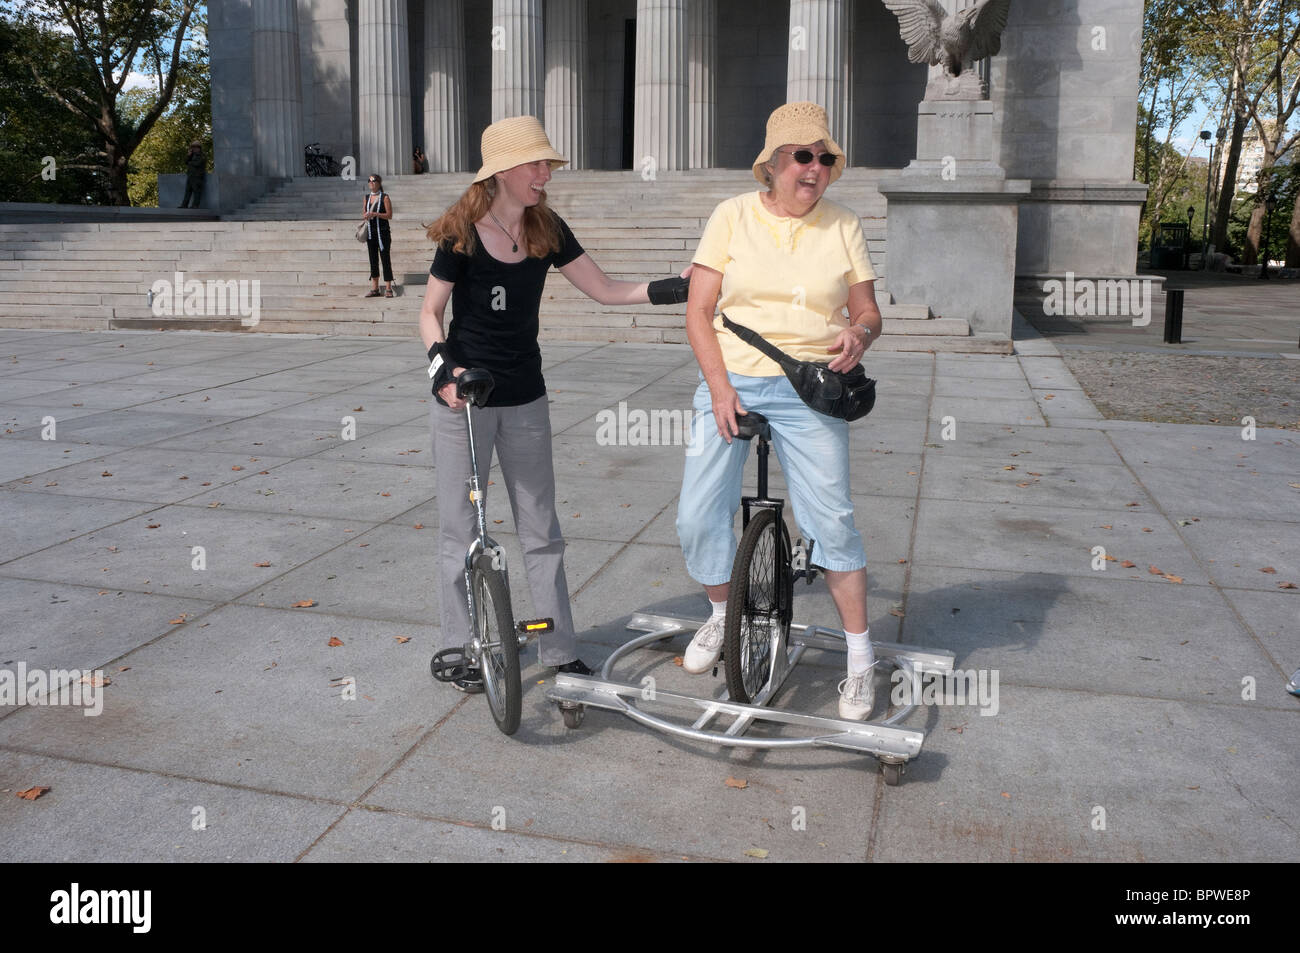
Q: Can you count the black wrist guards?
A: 2